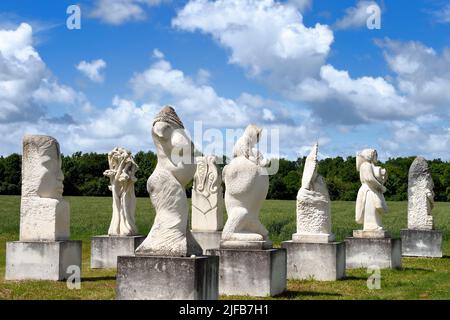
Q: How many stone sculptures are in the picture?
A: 8